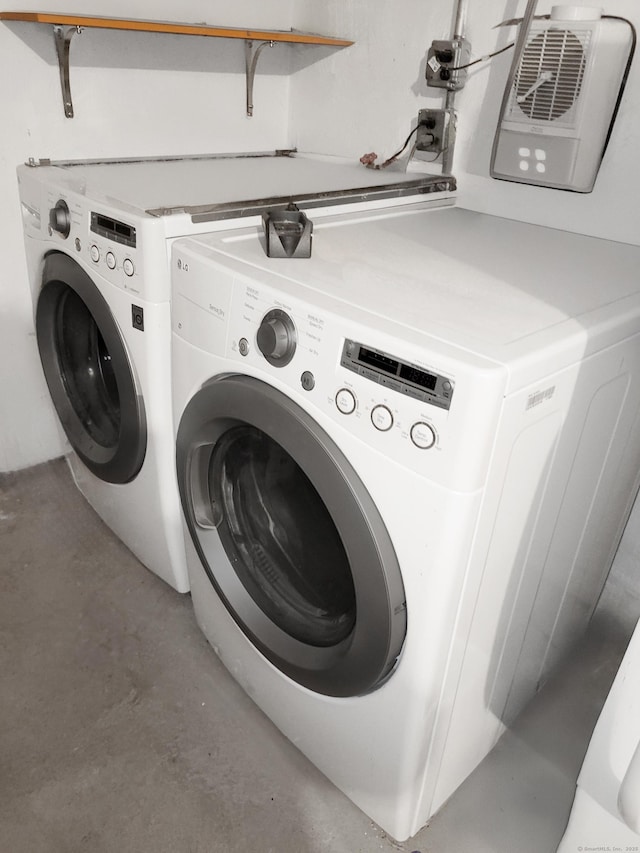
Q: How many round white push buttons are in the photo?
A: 6